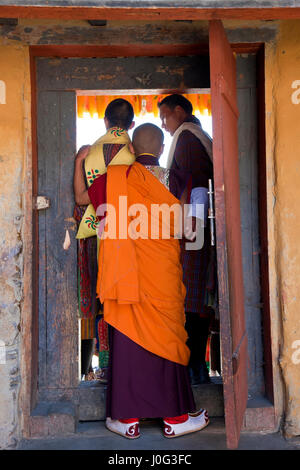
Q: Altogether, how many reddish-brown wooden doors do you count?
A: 1